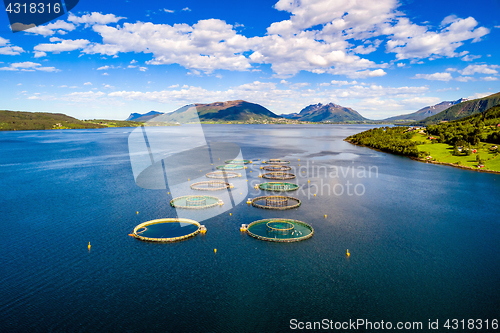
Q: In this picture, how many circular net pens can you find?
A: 12